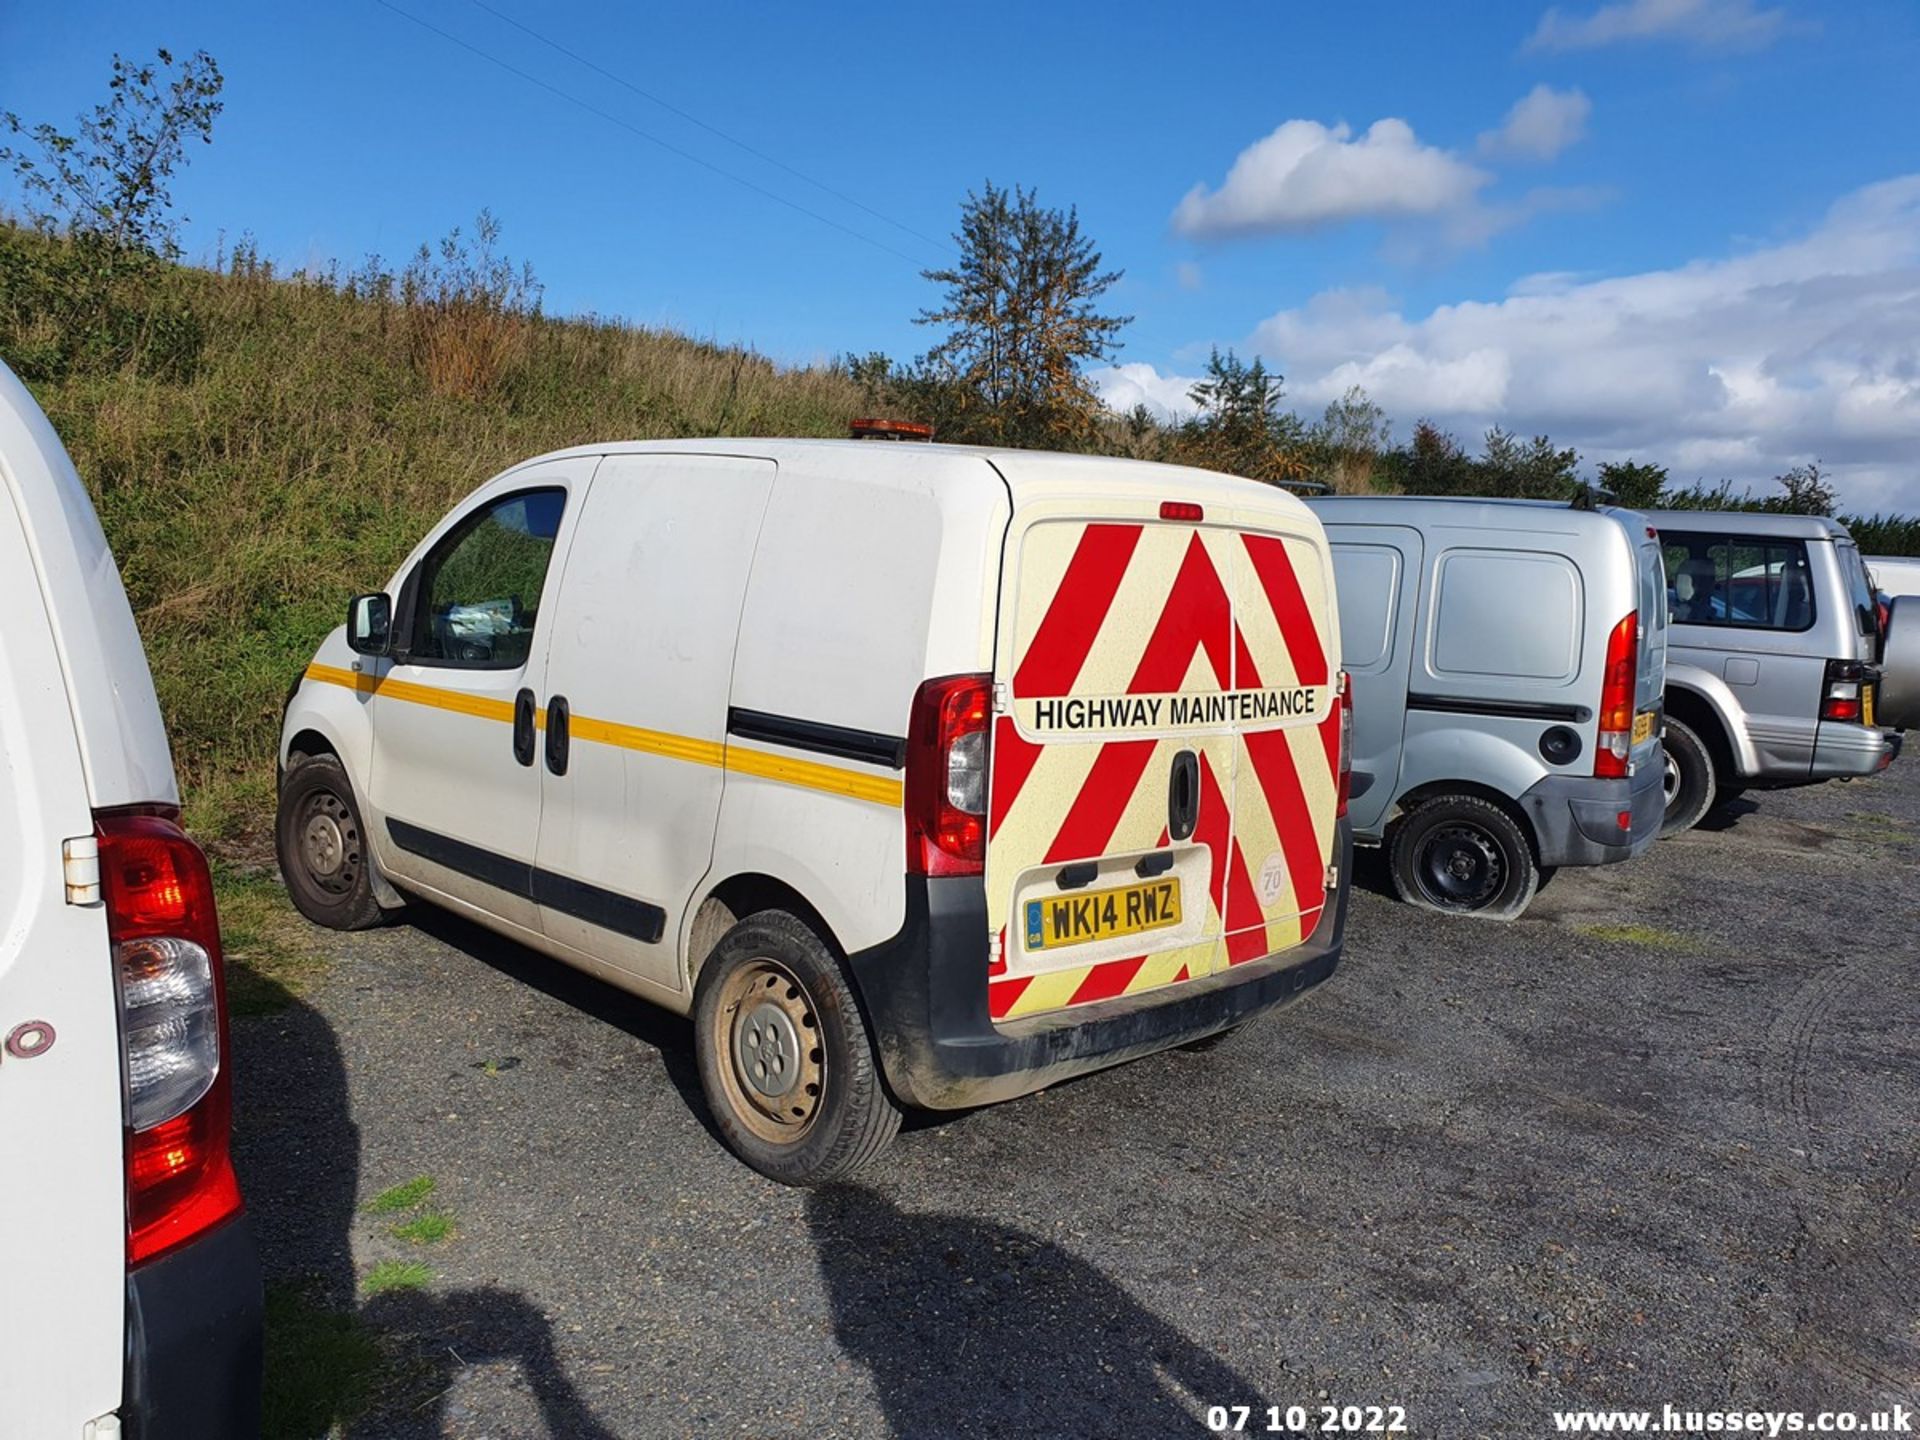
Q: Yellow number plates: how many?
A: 3